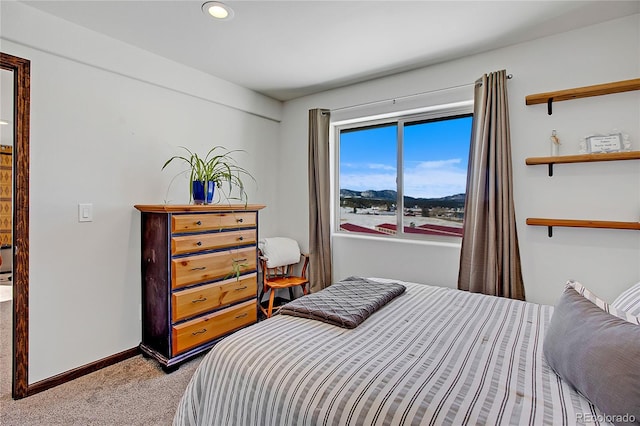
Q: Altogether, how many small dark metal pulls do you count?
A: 10